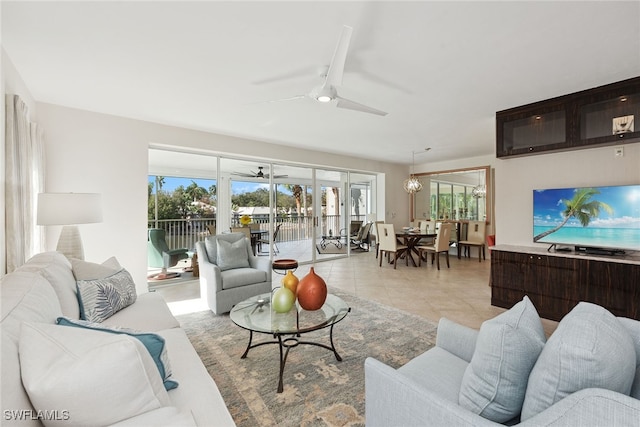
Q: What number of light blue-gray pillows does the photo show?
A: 3